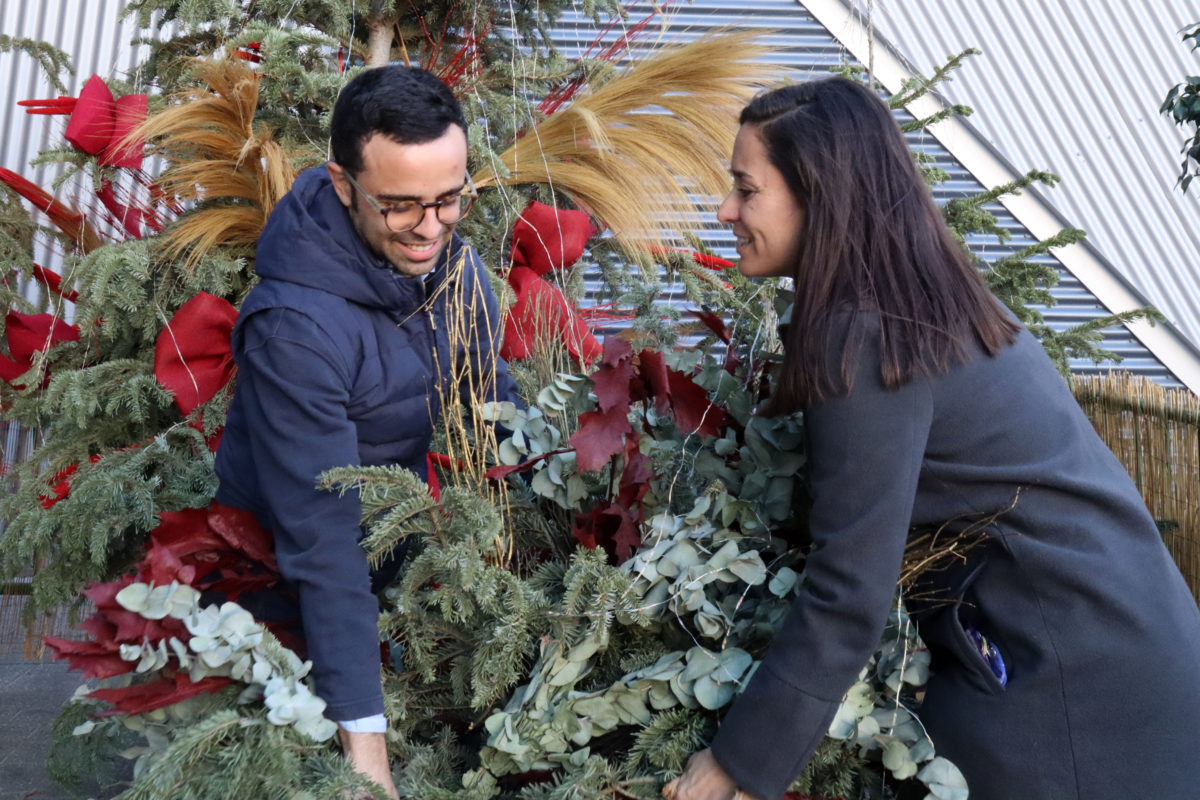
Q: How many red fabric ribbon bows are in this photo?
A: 4